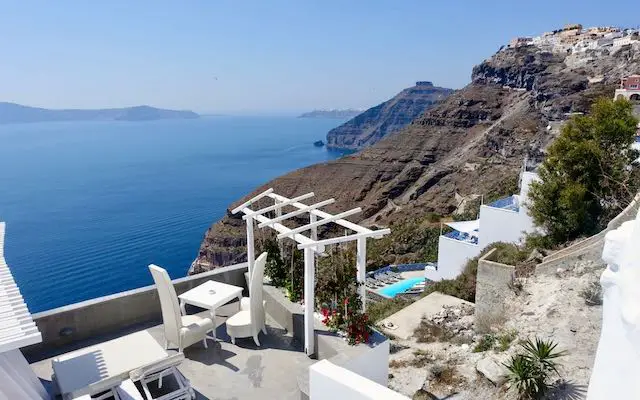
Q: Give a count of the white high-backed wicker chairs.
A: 2